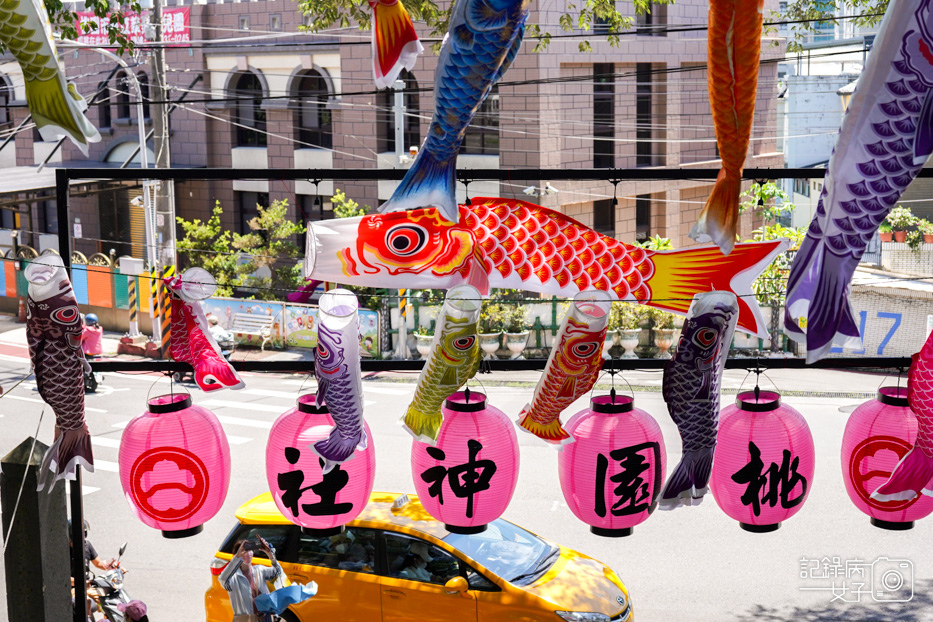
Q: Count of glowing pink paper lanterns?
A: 6